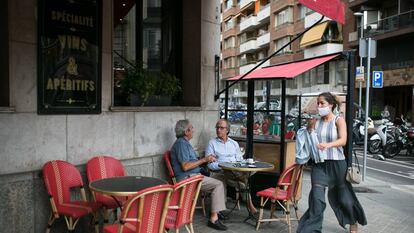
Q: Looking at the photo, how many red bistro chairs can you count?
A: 6